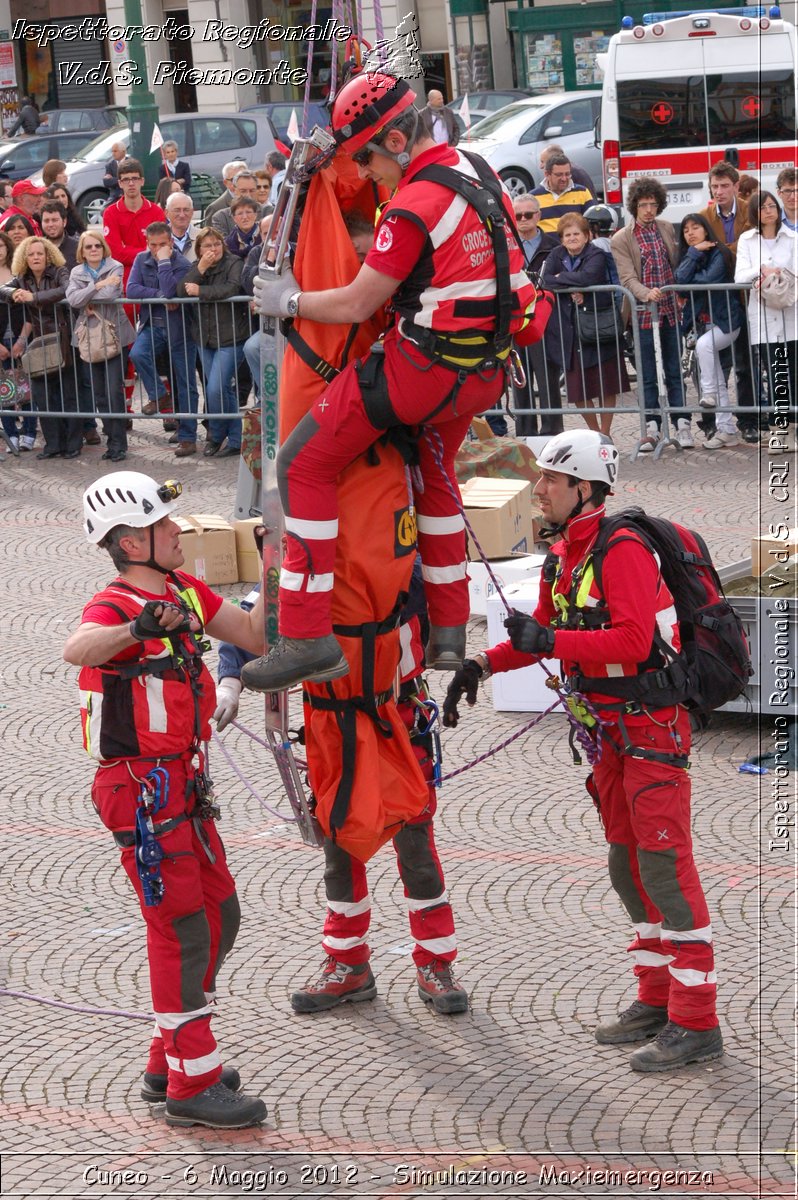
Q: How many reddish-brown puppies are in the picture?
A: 0